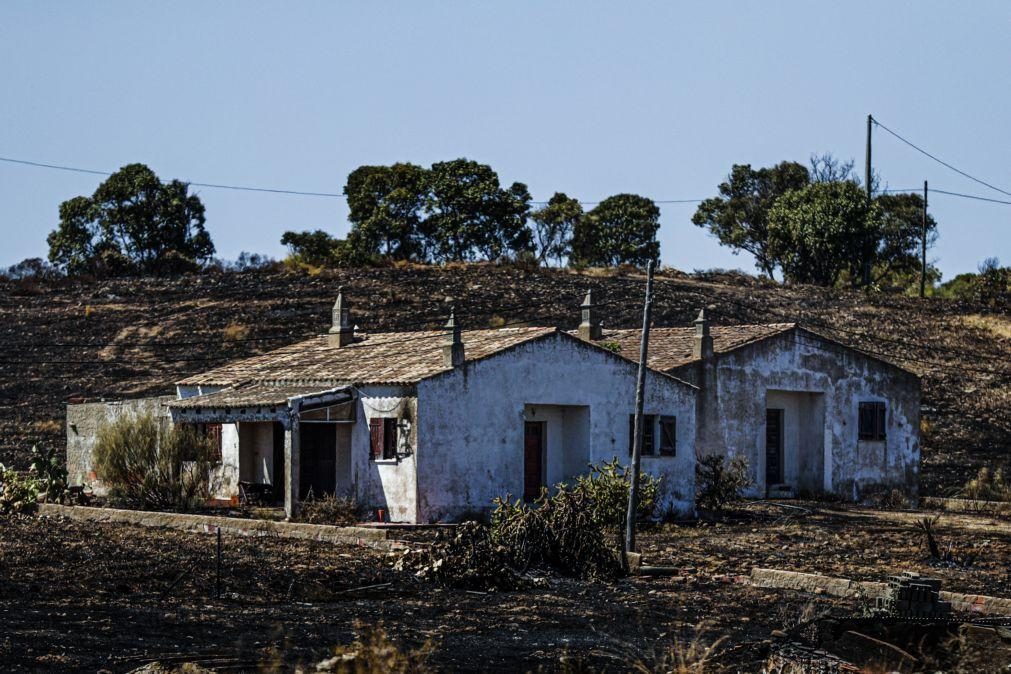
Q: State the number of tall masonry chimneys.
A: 4